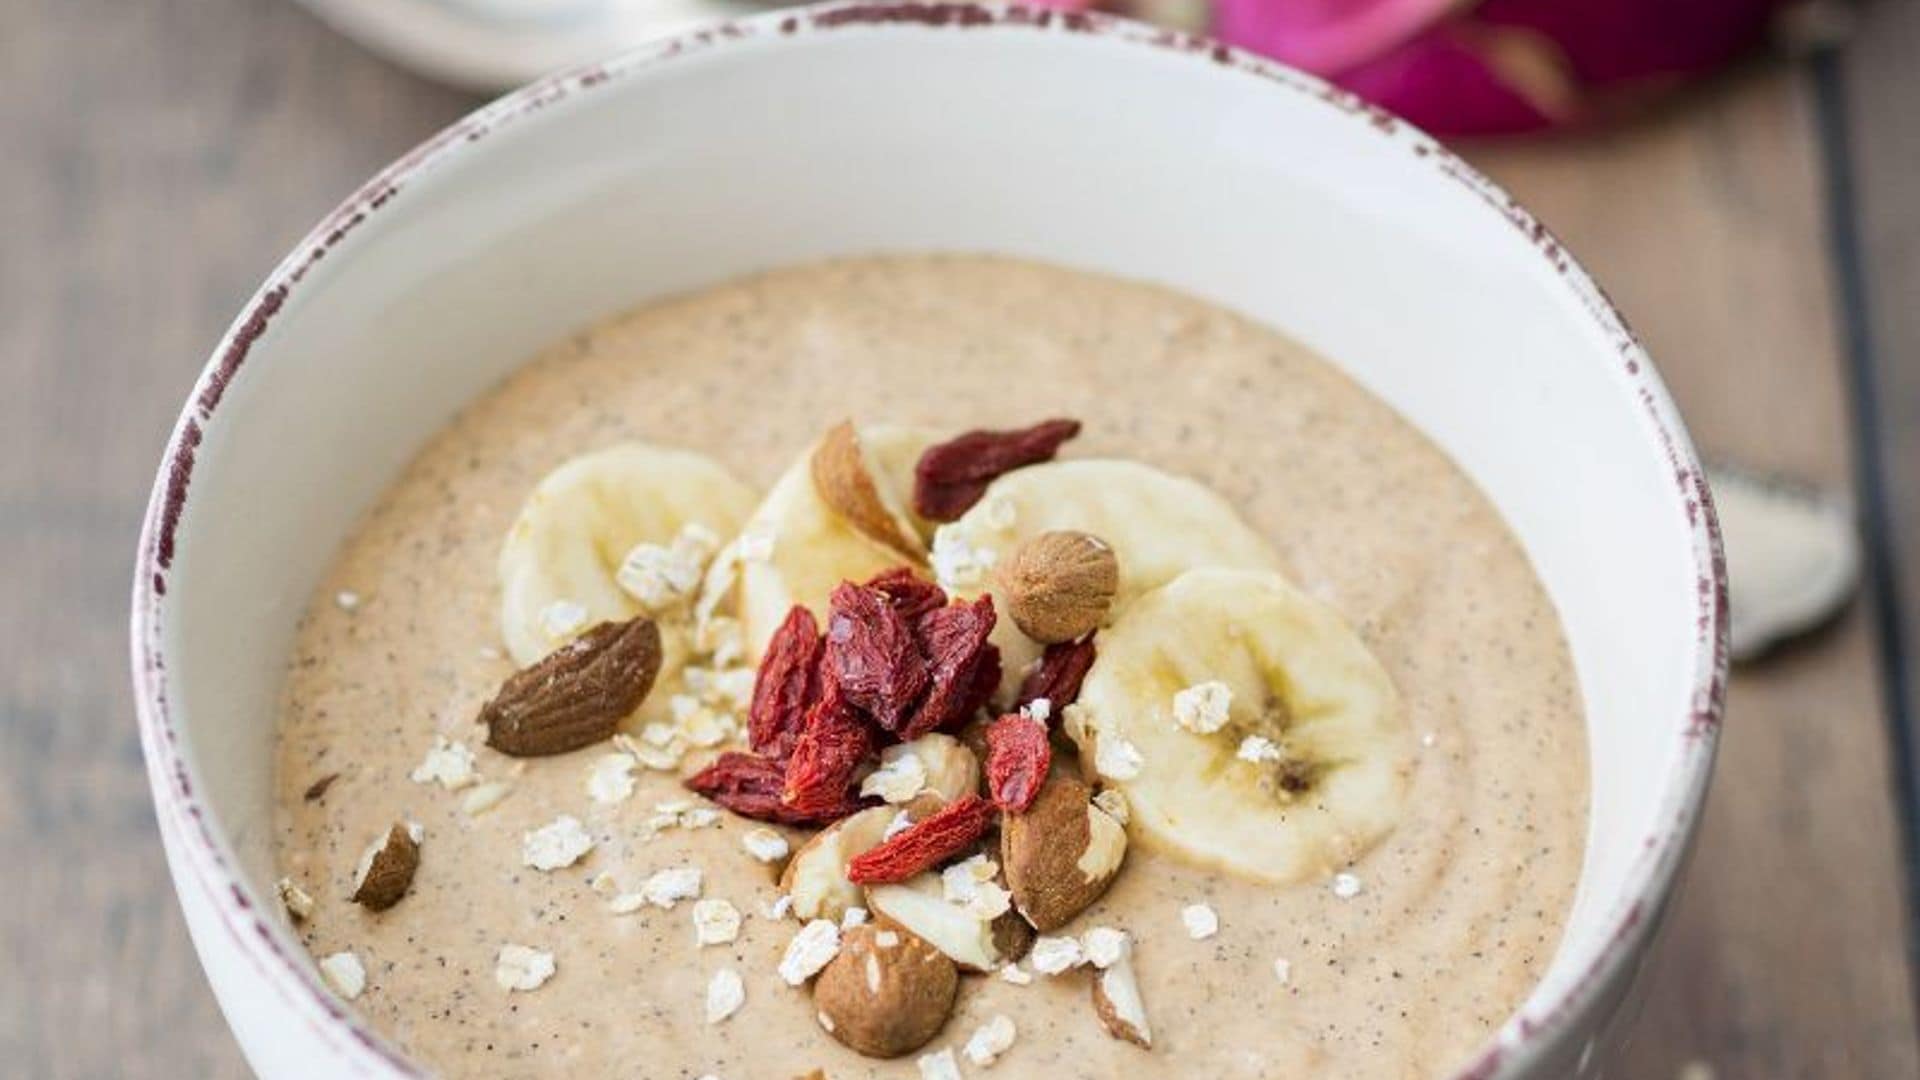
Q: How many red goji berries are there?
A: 11